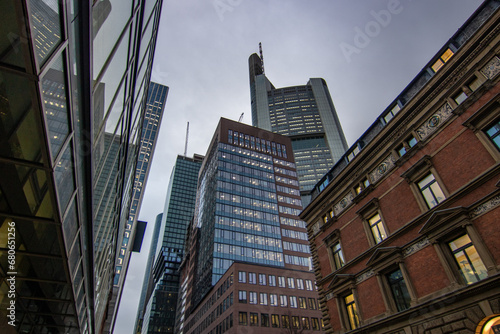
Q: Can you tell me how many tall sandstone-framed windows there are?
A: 7